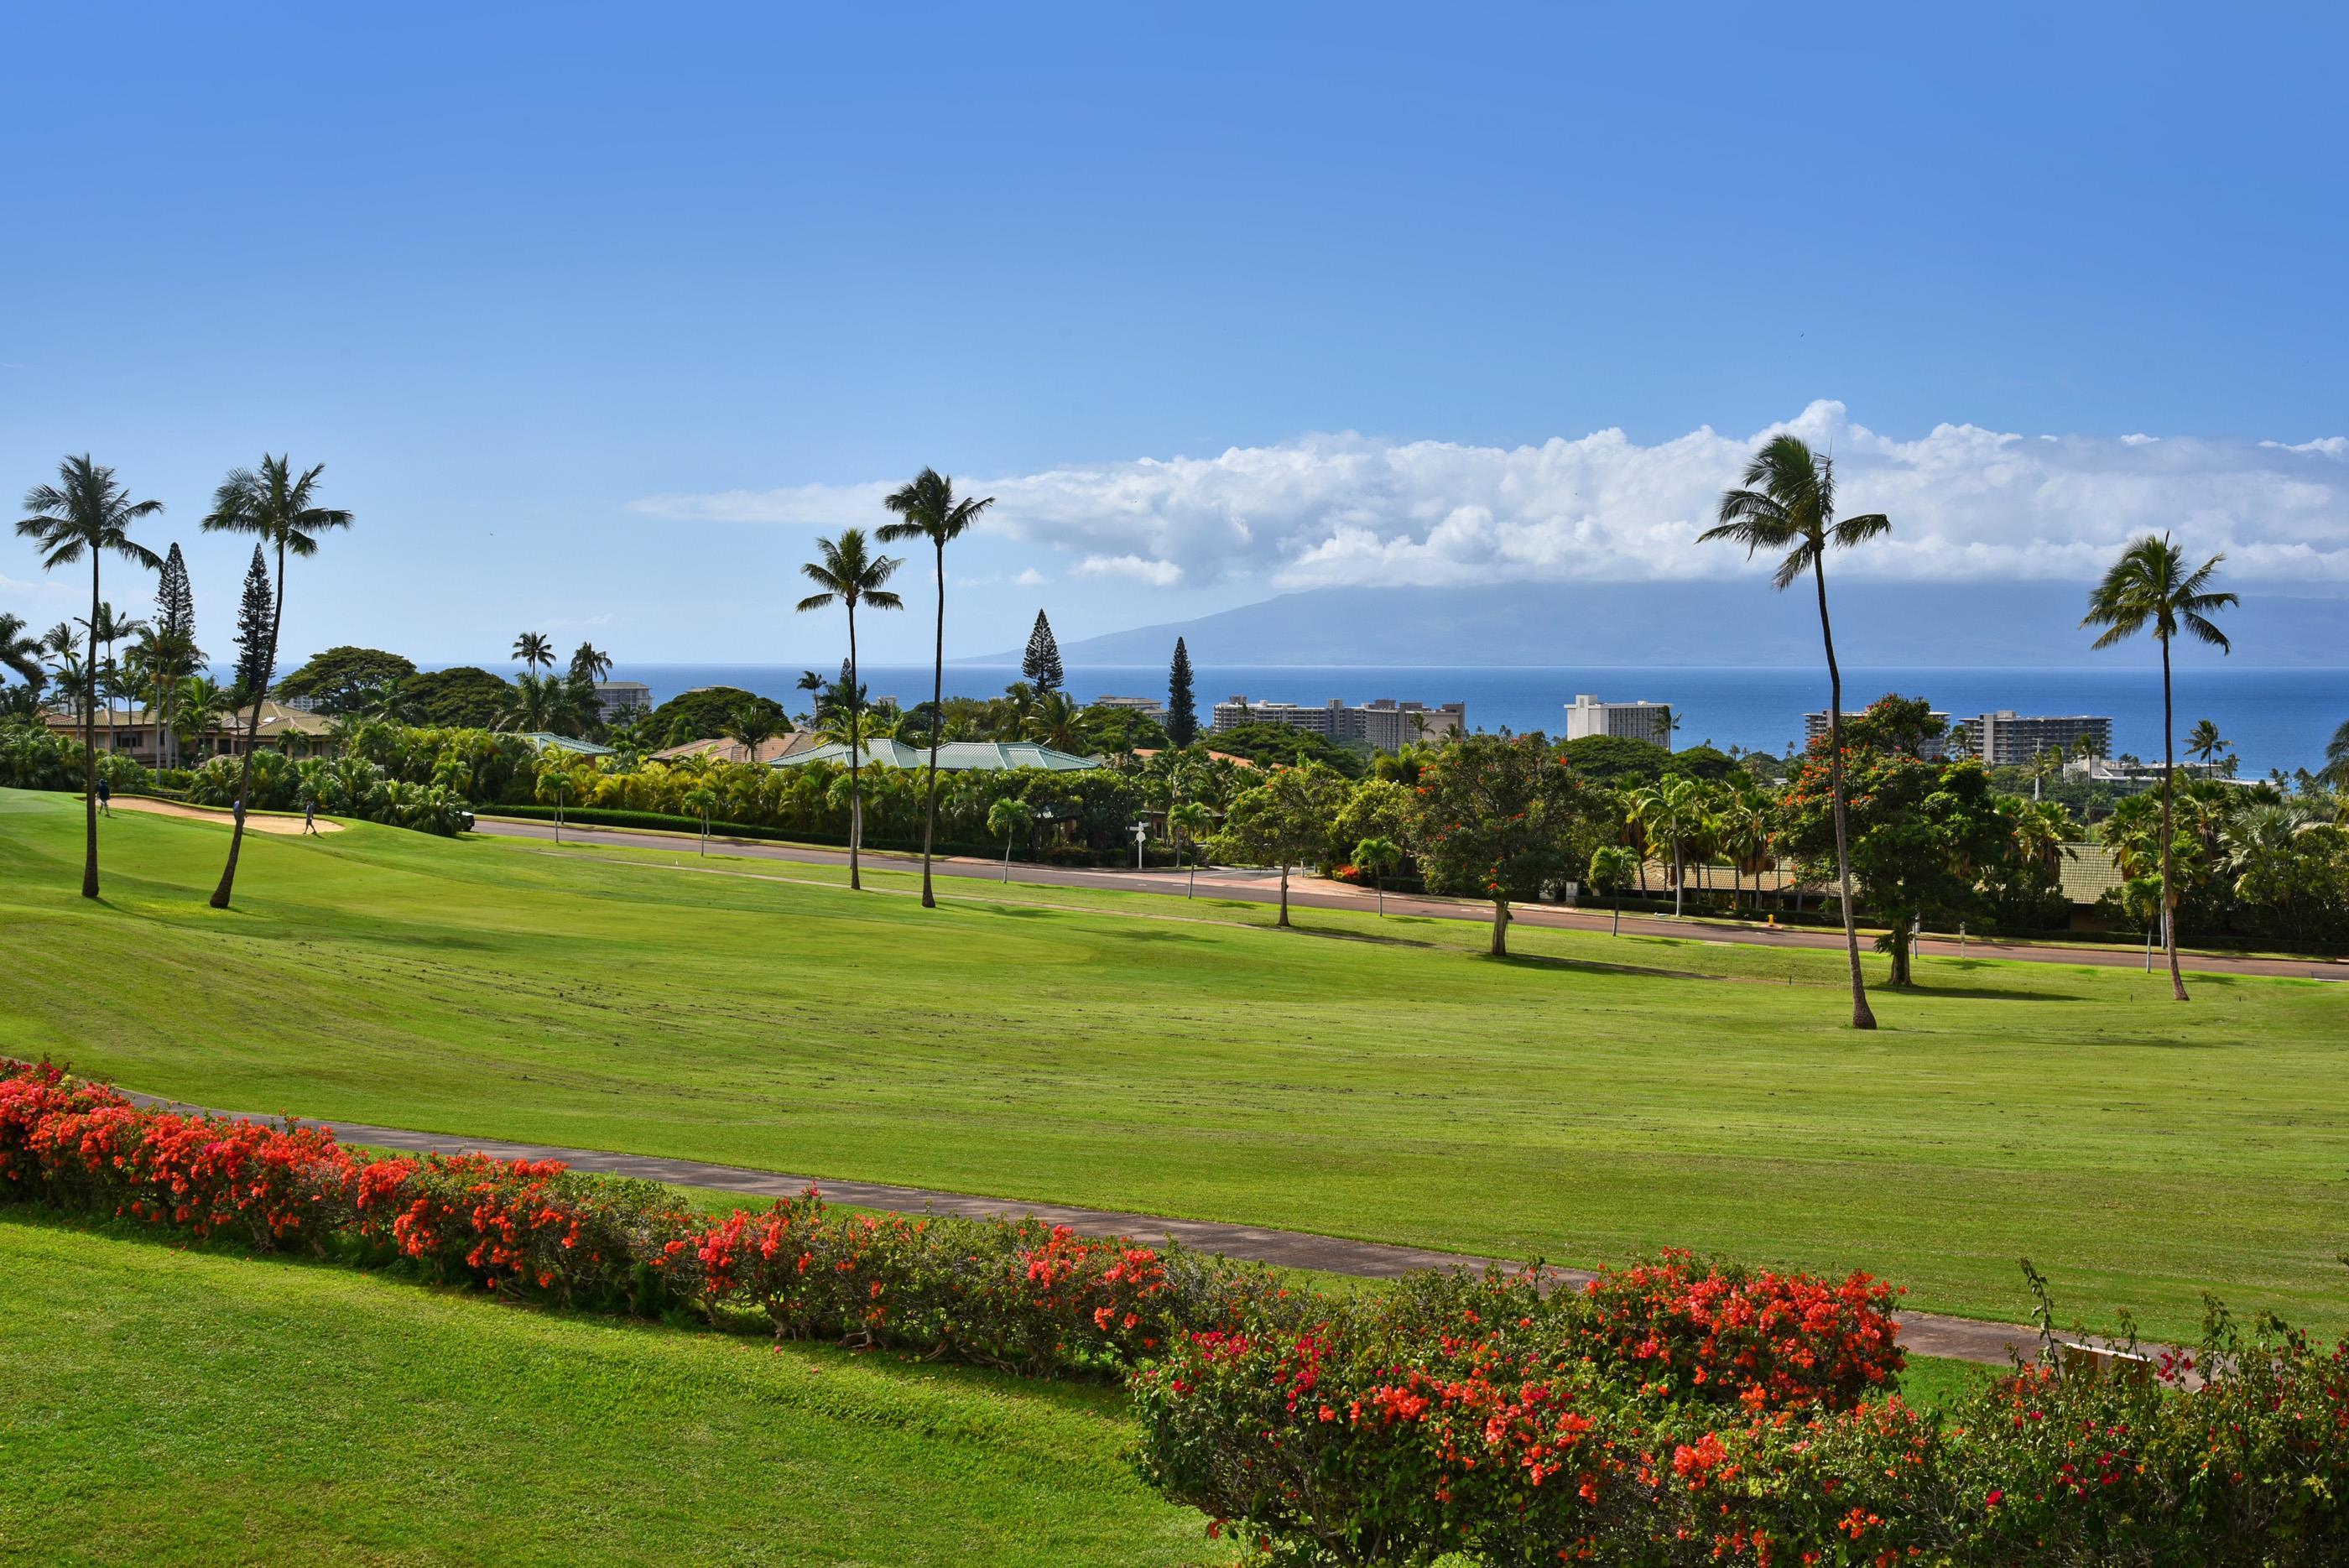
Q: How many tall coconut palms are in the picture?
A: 6